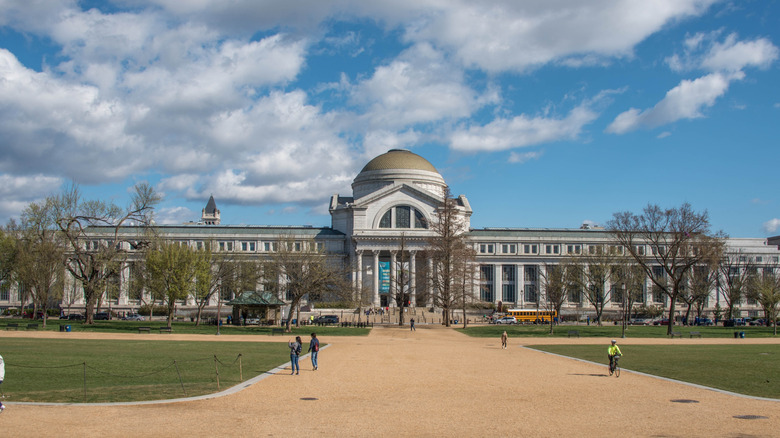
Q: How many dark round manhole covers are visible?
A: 3